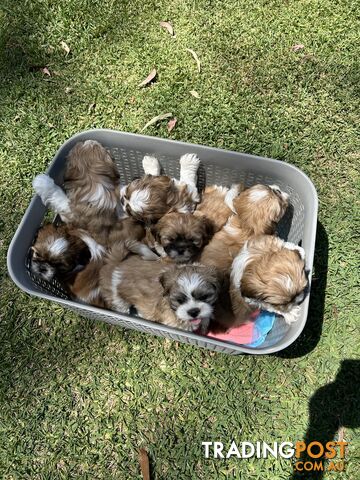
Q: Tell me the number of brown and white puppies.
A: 7